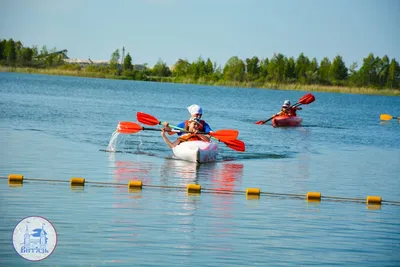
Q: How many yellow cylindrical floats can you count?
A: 7